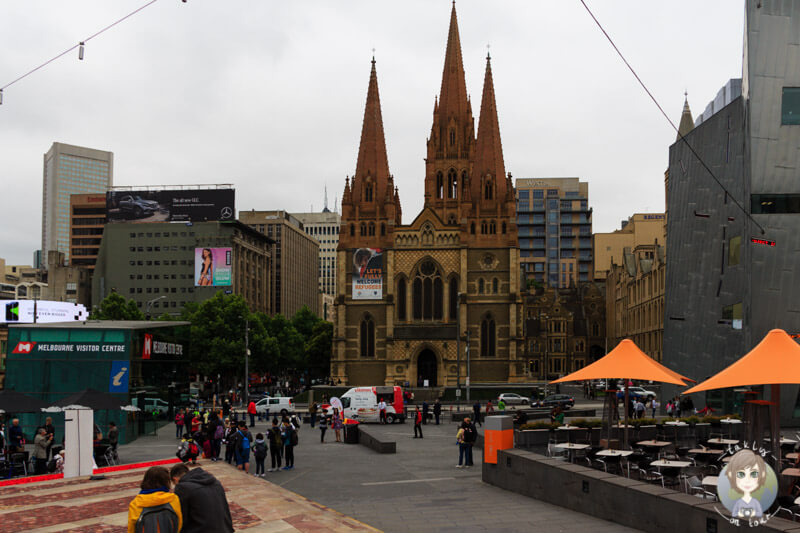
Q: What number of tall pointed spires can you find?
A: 3